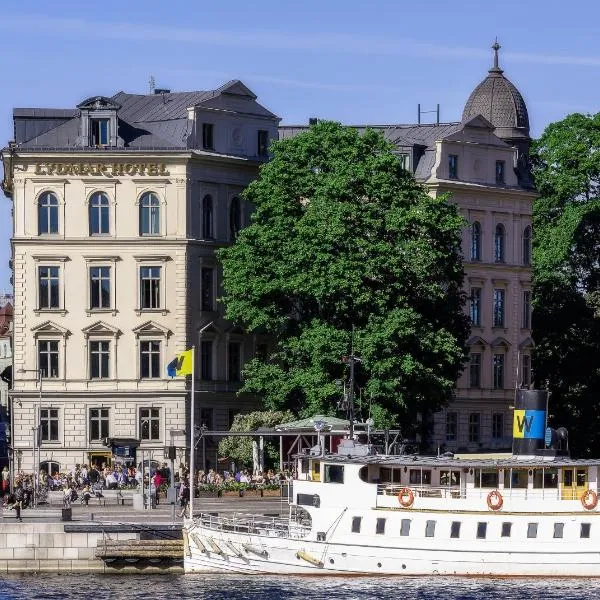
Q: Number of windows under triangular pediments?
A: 8